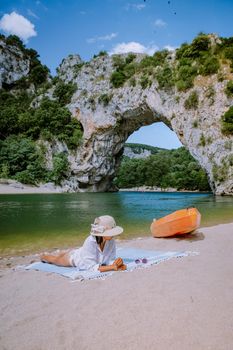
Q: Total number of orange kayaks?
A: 1